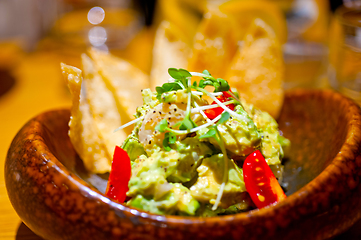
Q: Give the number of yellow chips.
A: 6